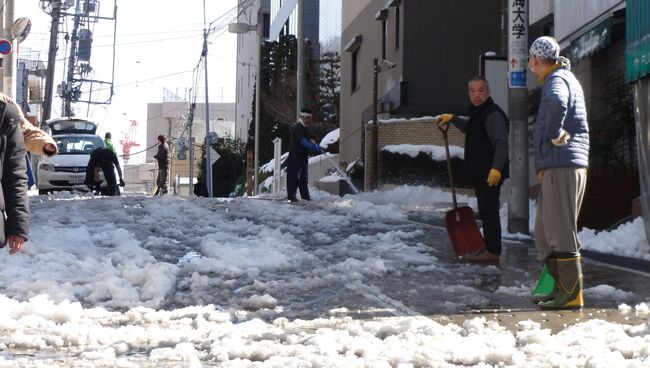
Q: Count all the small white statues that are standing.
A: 0